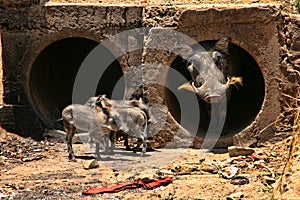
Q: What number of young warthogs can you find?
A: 3